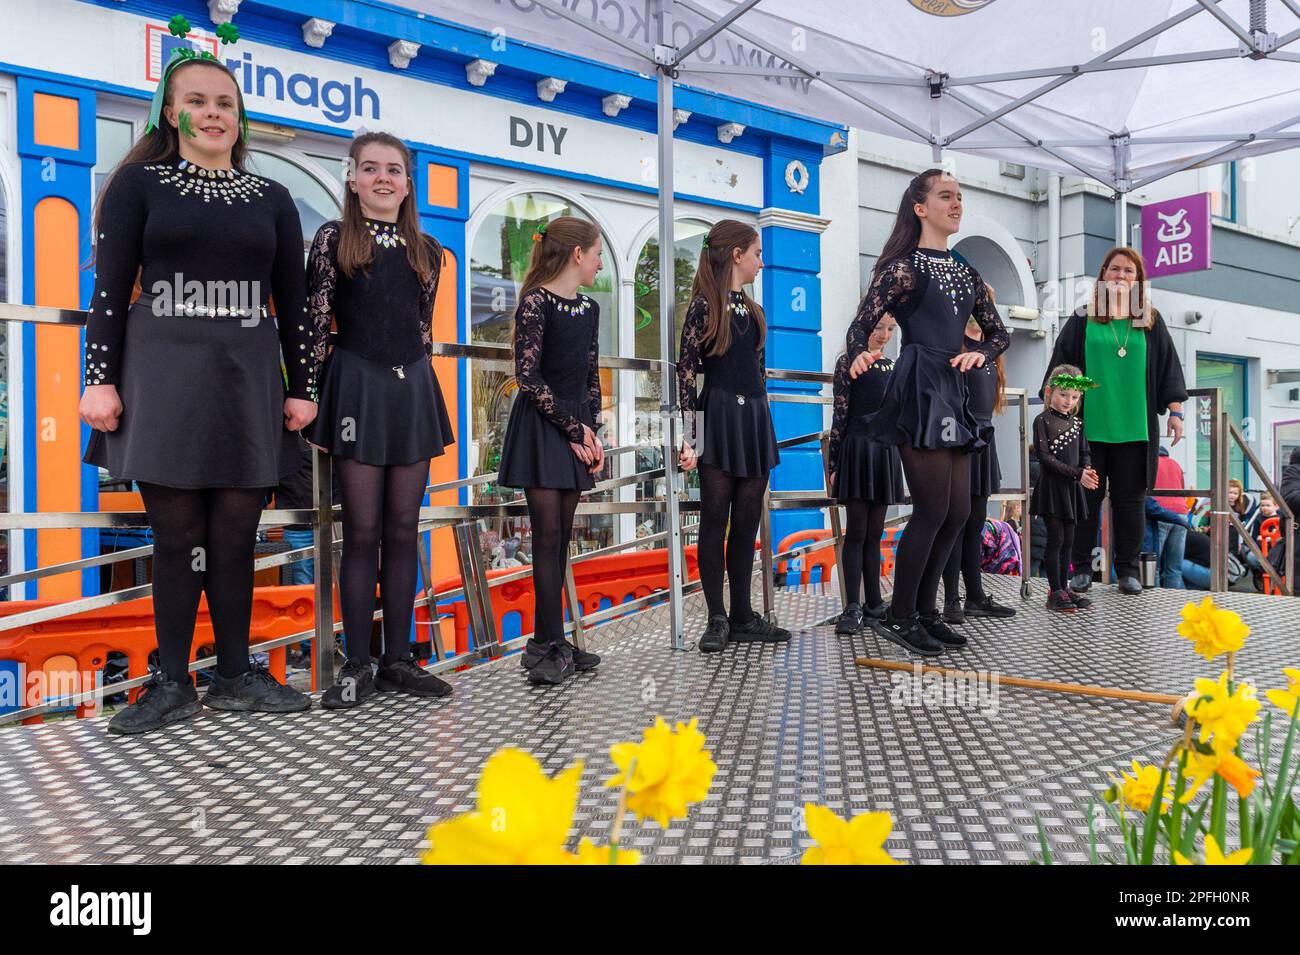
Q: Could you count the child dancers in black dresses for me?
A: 8